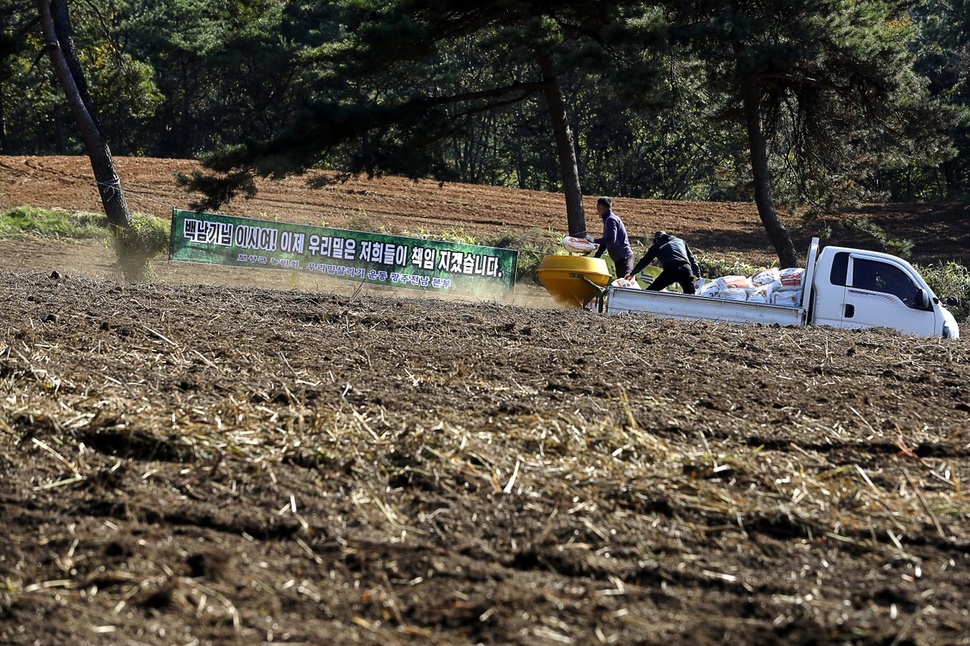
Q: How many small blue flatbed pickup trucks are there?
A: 0